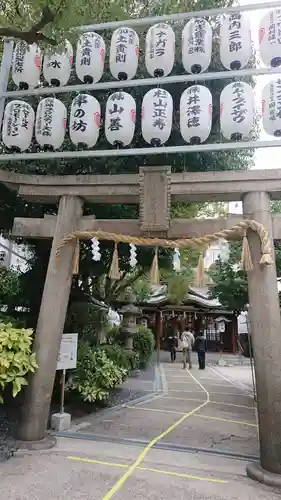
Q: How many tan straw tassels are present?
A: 5